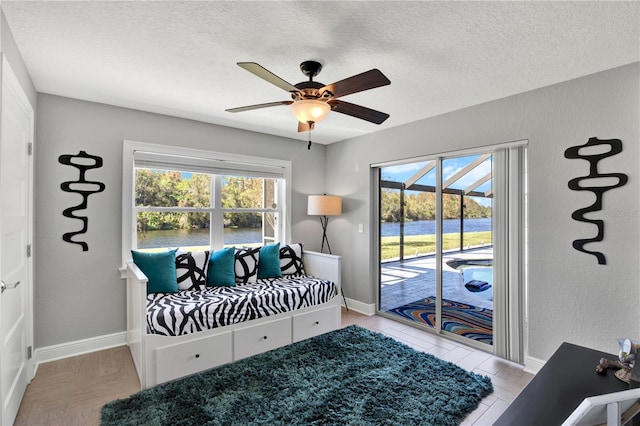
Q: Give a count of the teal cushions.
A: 3